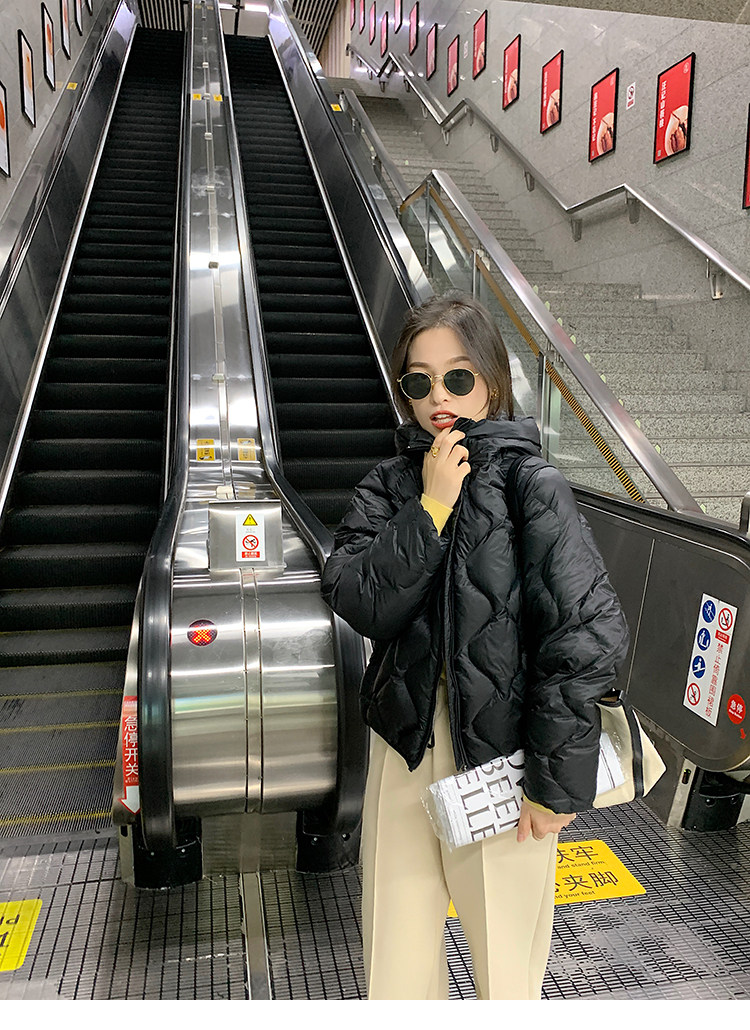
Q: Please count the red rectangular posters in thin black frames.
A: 14